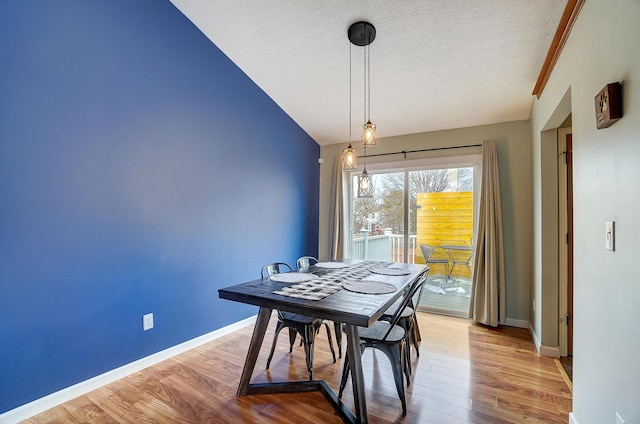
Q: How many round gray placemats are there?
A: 4